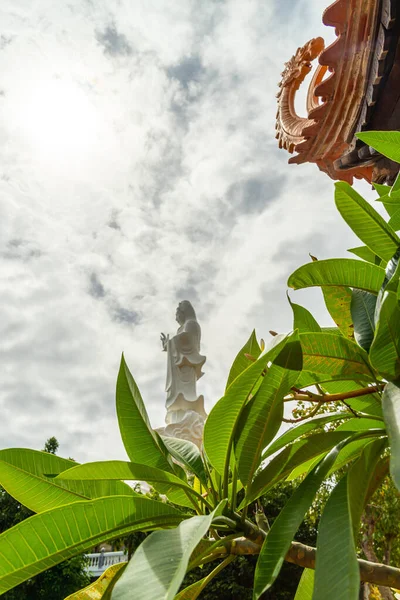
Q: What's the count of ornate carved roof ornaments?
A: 1